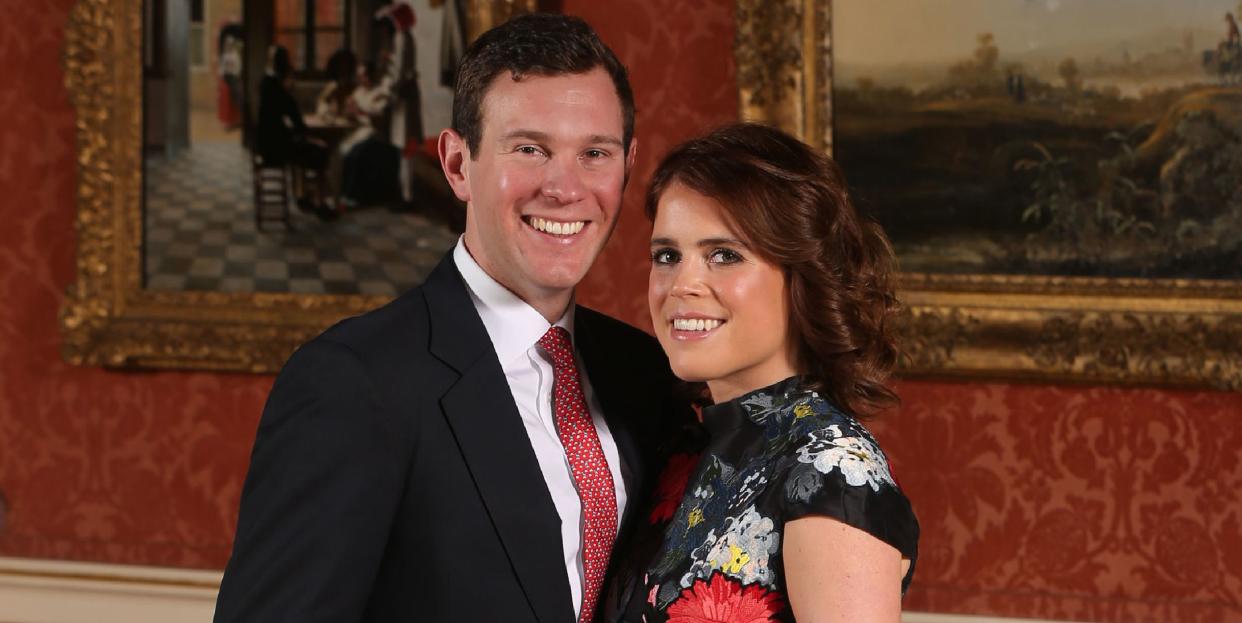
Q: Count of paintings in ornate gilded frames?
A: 2